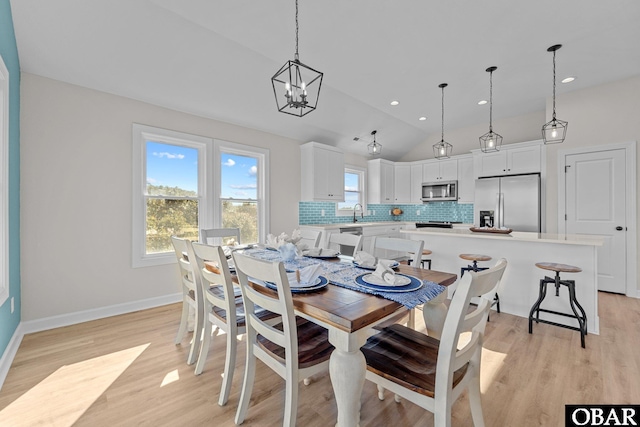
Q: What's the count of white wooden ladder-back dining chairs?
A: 8